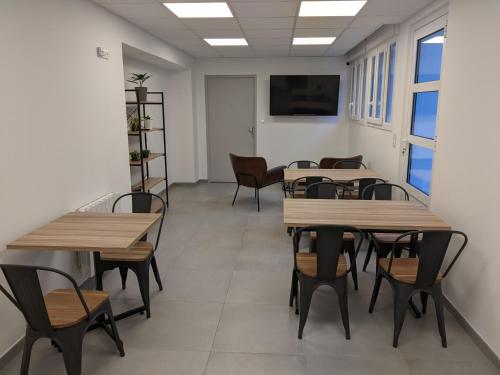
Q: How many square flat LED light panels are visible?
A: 4